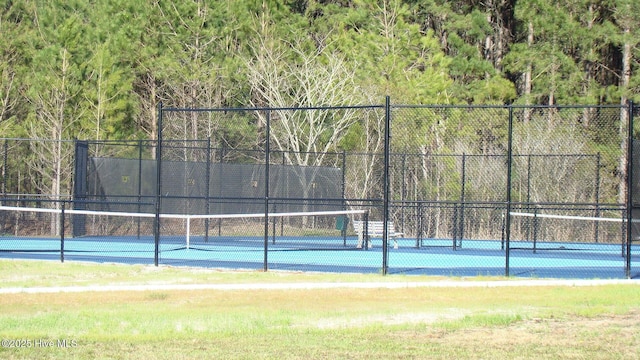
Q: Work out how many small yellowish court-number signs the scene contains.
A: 4